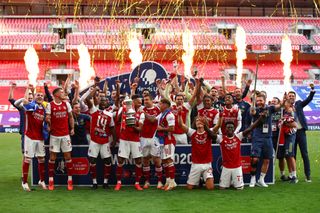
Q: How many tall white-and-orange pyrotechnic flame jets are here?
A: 6